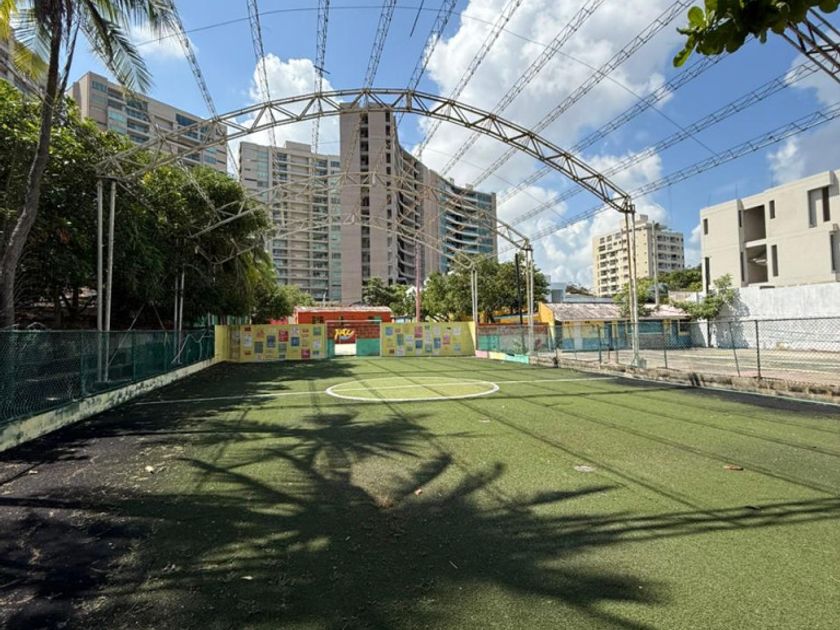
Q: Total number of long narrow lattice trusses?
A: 11